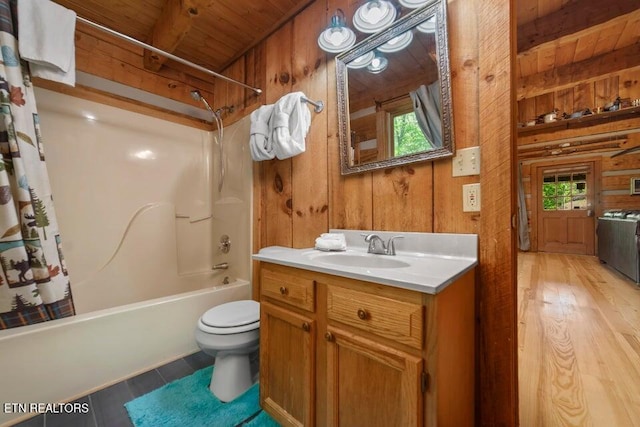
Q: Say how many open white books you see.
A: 0